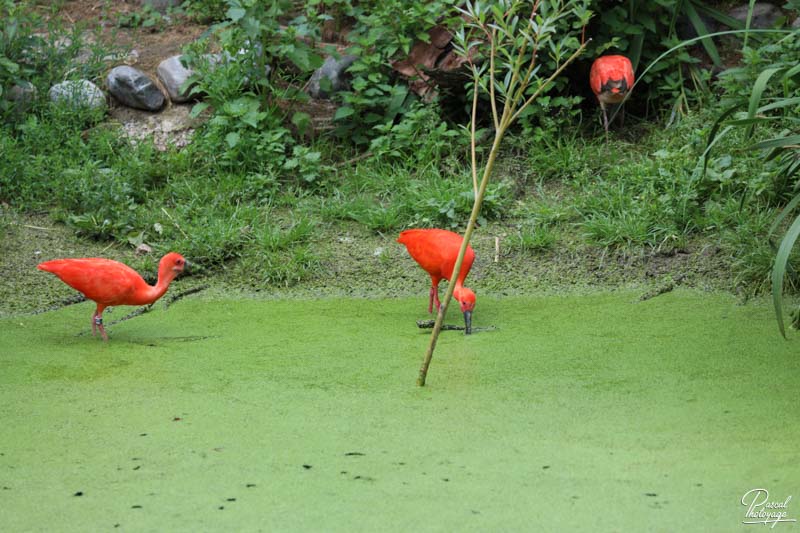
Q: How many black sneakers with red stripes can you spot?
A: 0